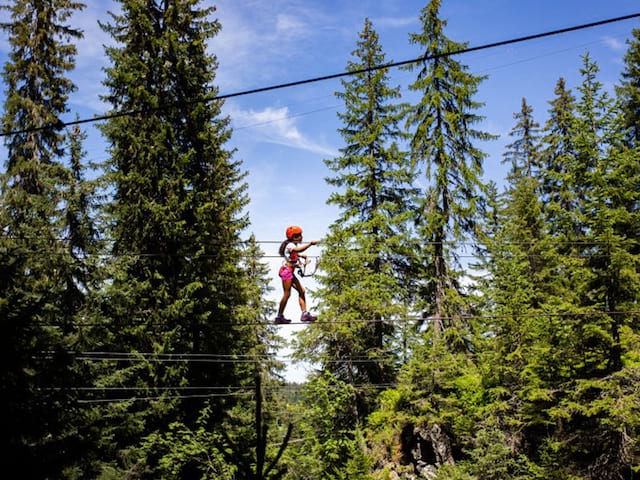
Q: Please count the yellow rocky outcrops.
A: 0